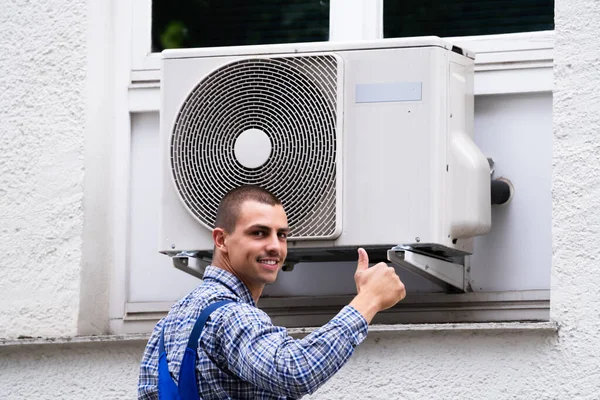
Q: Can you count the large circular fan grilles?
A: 1